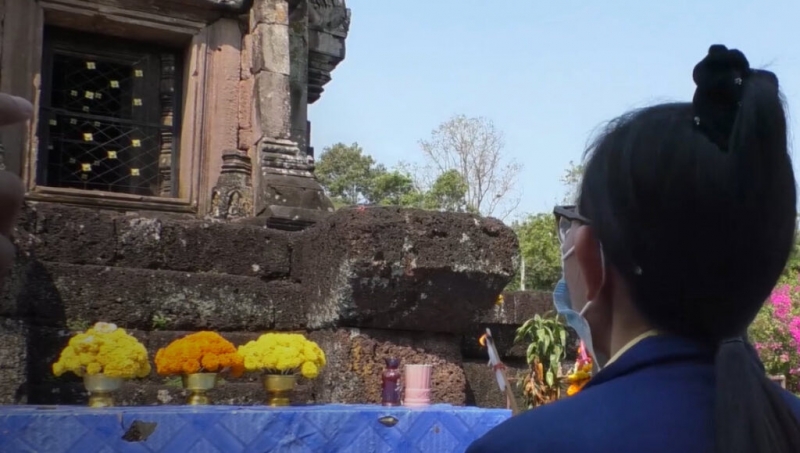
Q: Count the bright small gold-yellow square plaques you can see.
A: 10